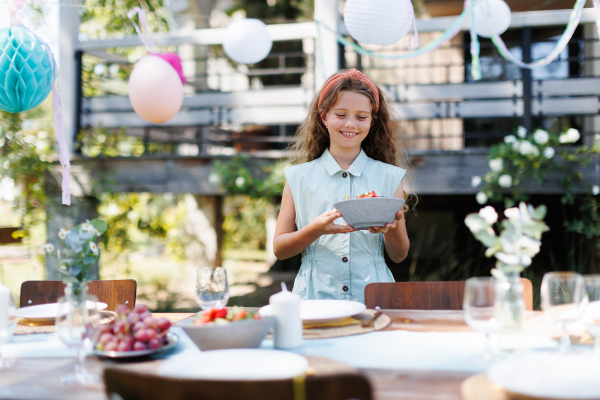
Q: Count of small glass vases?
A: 2